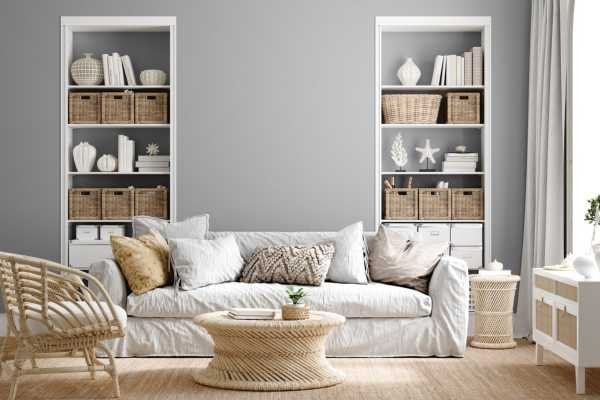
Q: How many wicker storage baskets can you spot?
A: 11